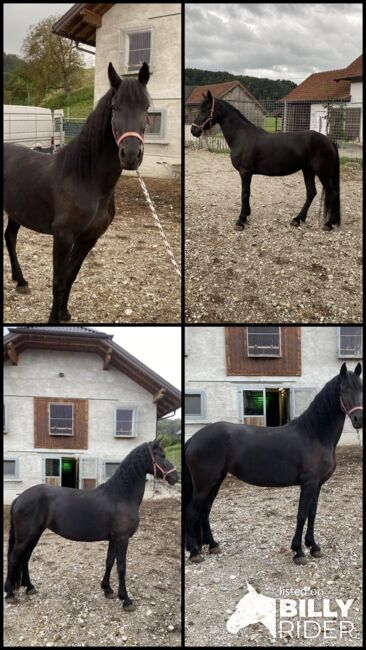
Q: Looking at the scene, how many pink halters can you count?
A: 4